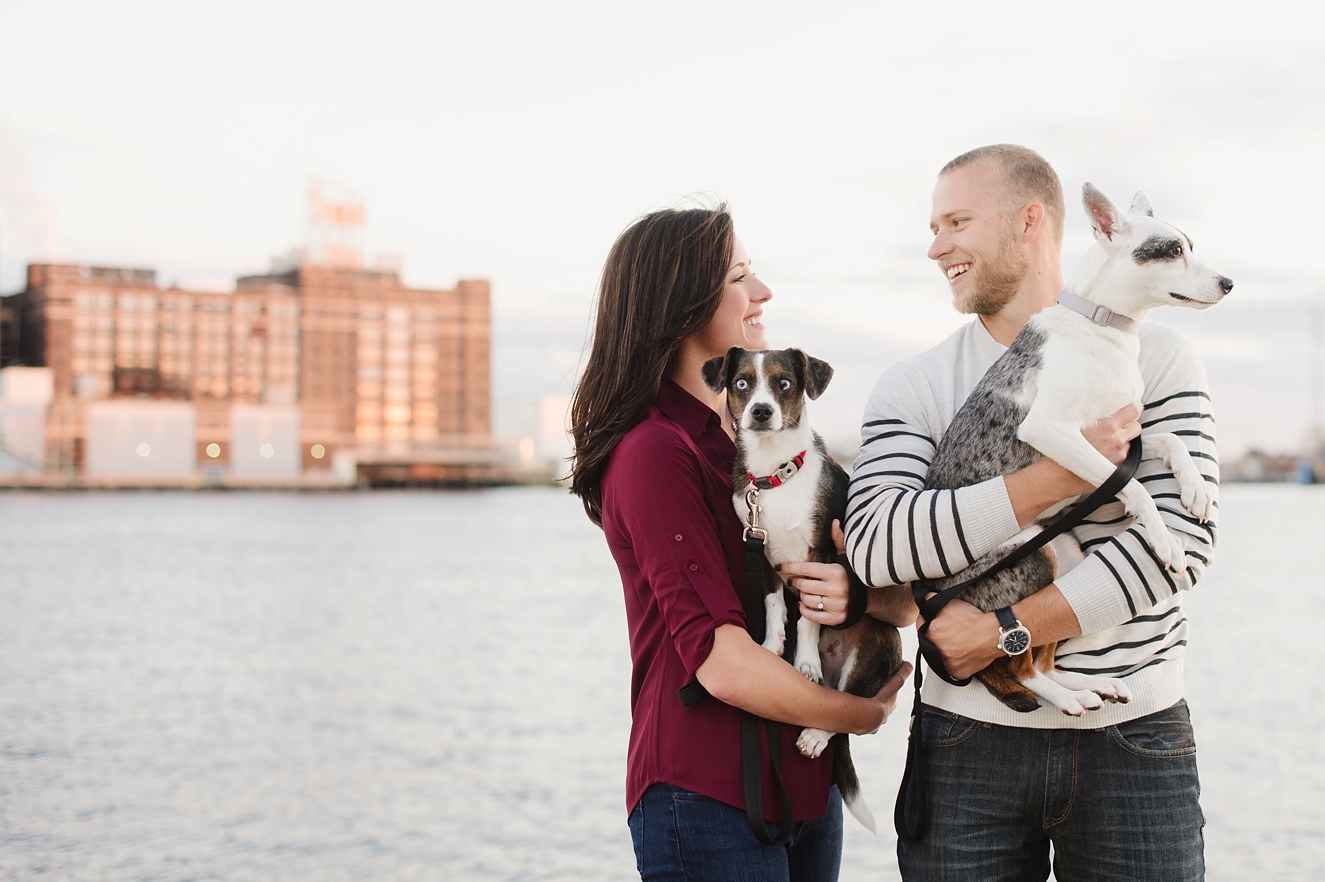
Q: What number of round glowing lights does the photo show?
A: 4